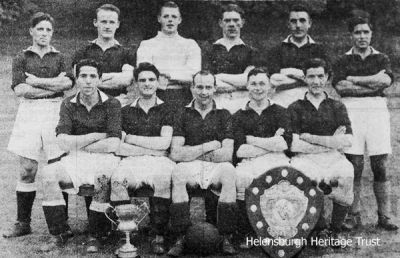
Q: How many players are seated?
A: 5